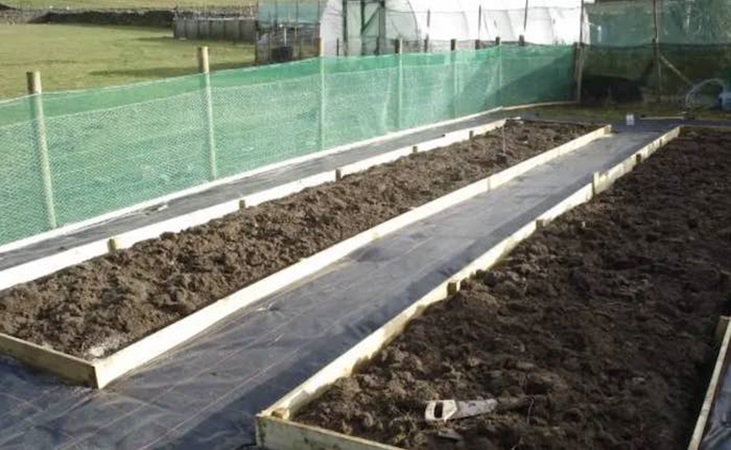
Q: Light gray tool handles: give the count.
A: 1